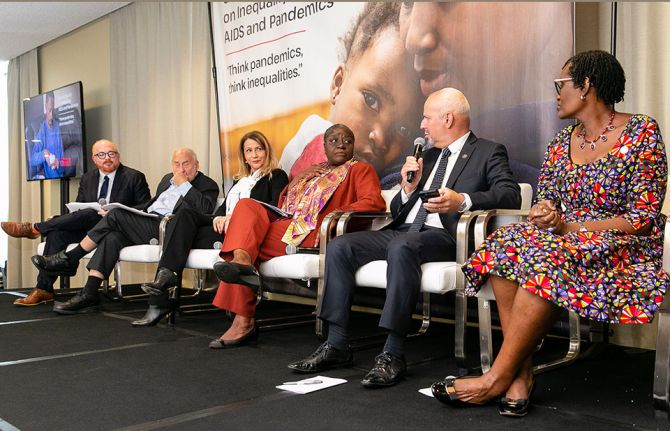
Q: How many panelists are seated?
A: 6